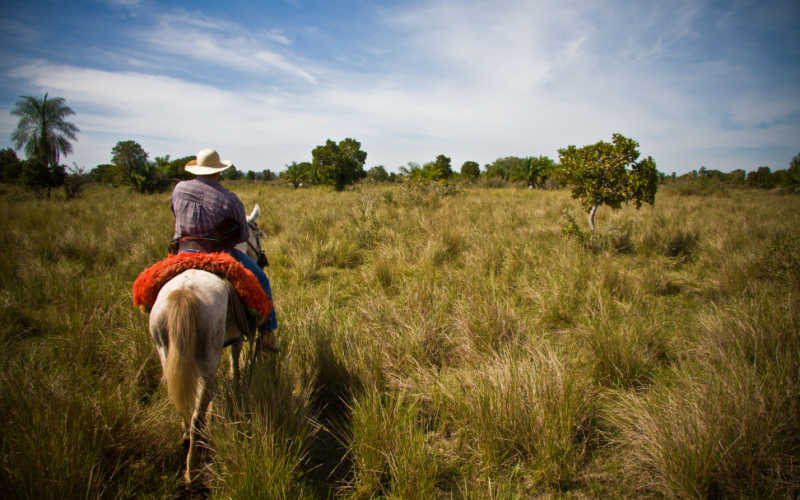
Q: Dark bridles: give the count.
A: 1